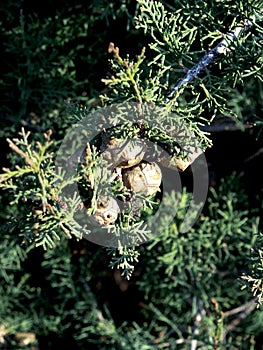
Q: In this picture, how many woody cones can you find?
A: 4